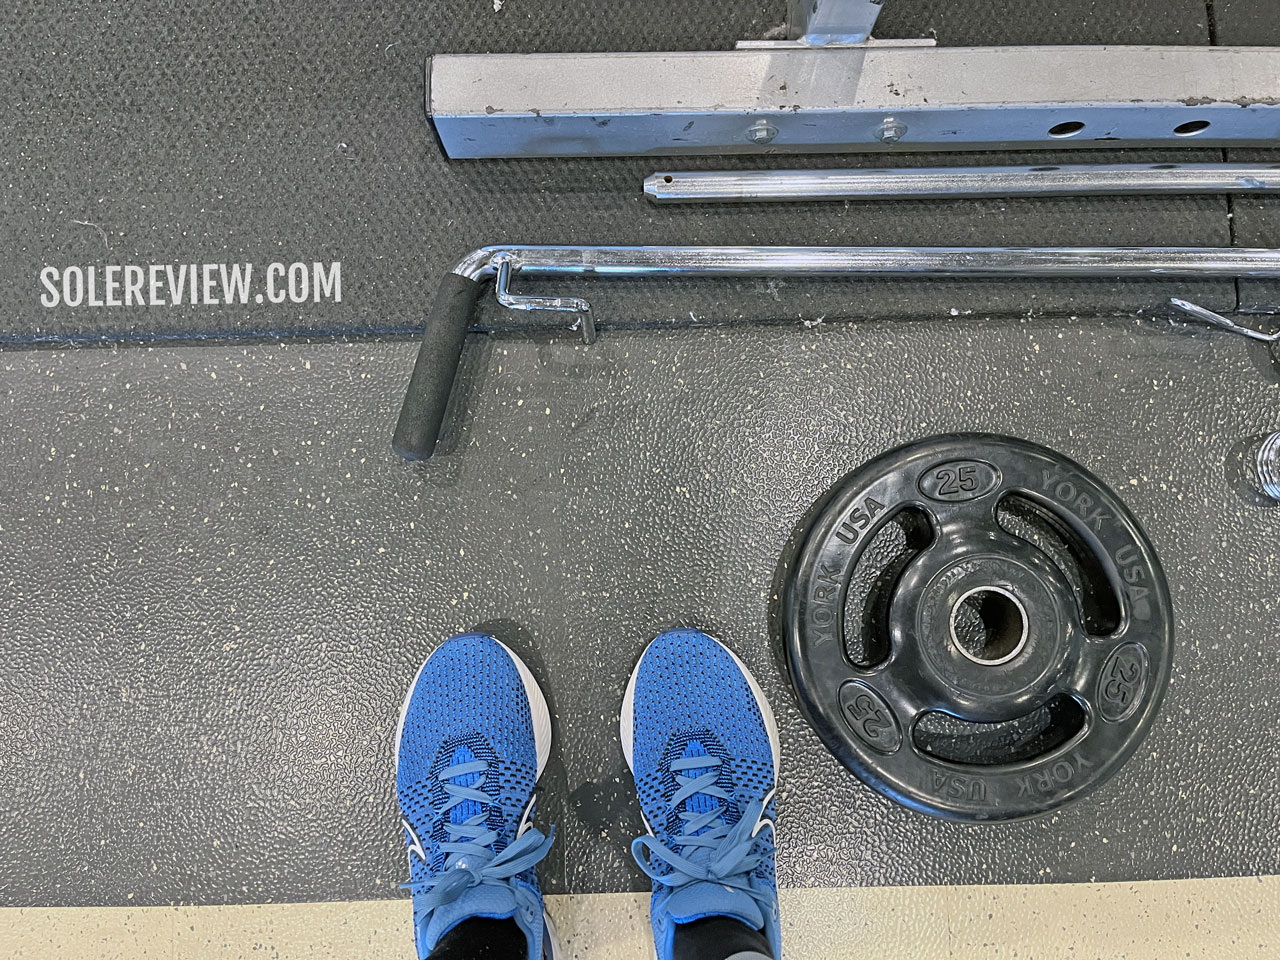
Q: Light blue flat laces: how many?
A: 2